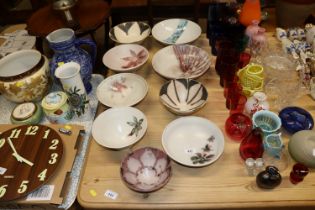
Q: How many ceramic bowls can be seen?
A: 9